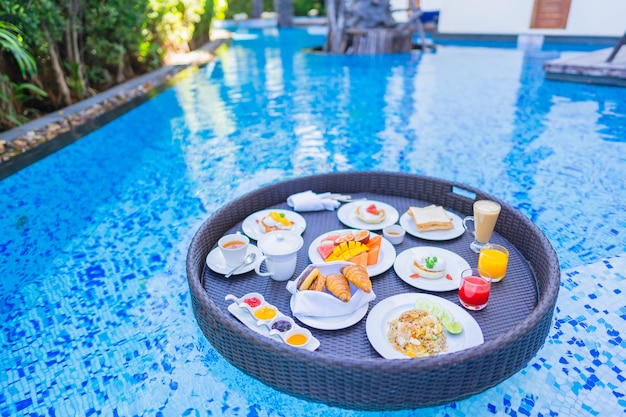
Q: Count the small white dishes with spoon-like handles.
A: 4